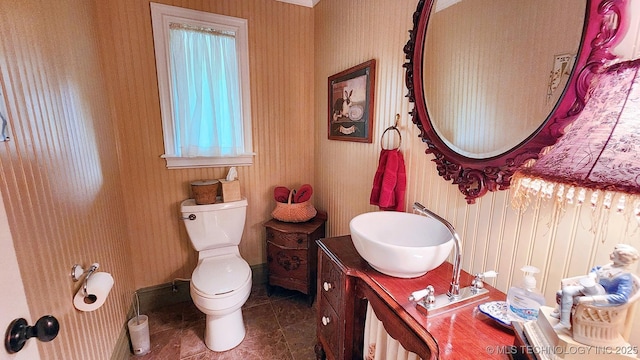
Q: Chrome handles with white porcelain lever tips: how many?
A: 2